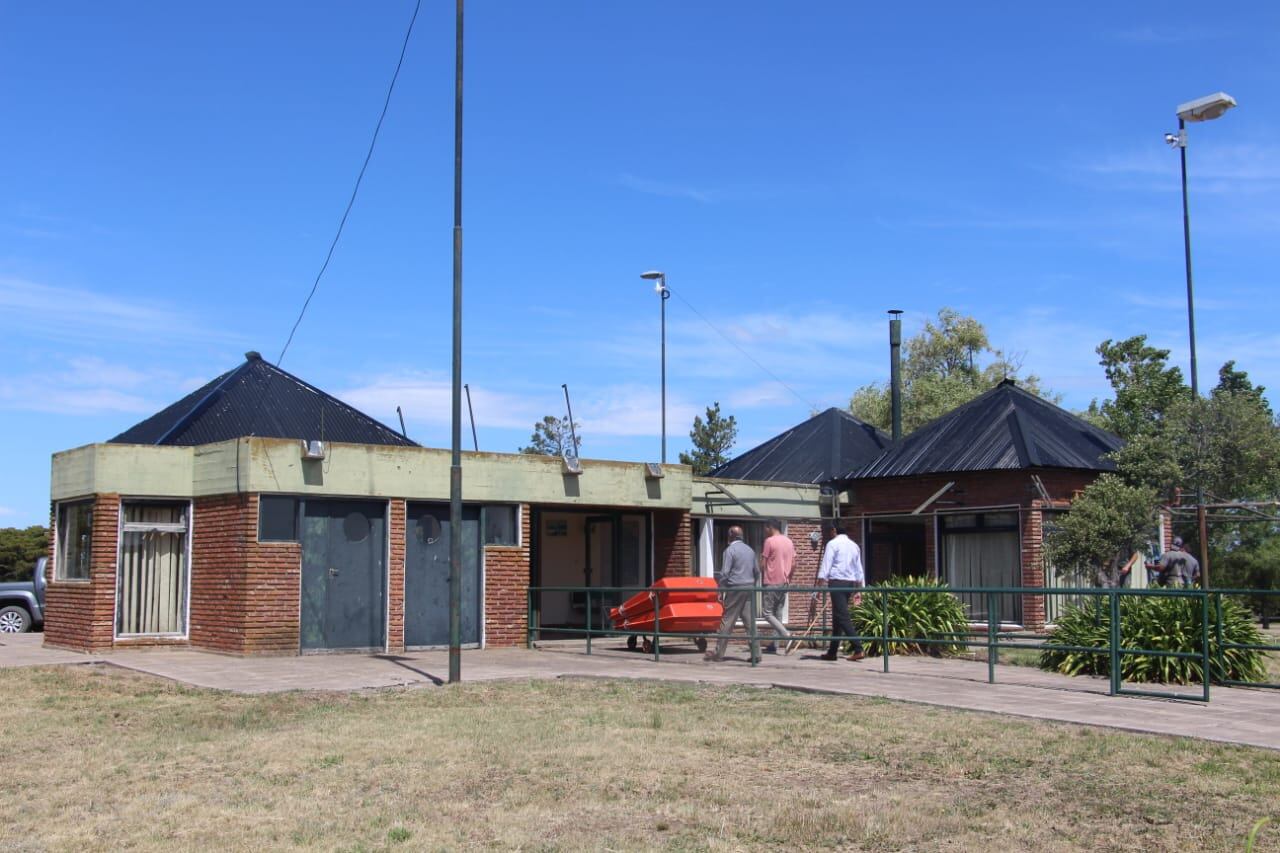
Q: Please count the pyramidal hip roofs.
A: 3